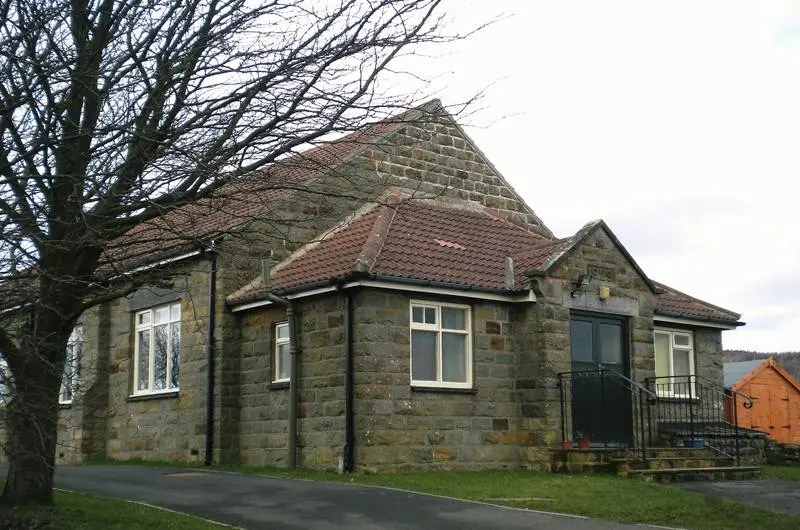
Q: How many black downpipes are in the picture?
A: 2